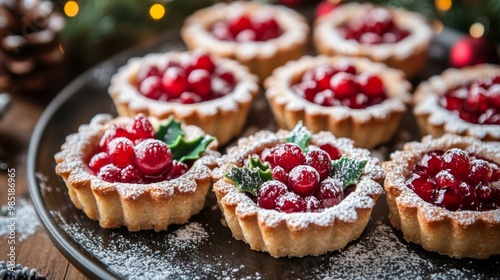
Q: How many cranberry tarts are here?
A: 8